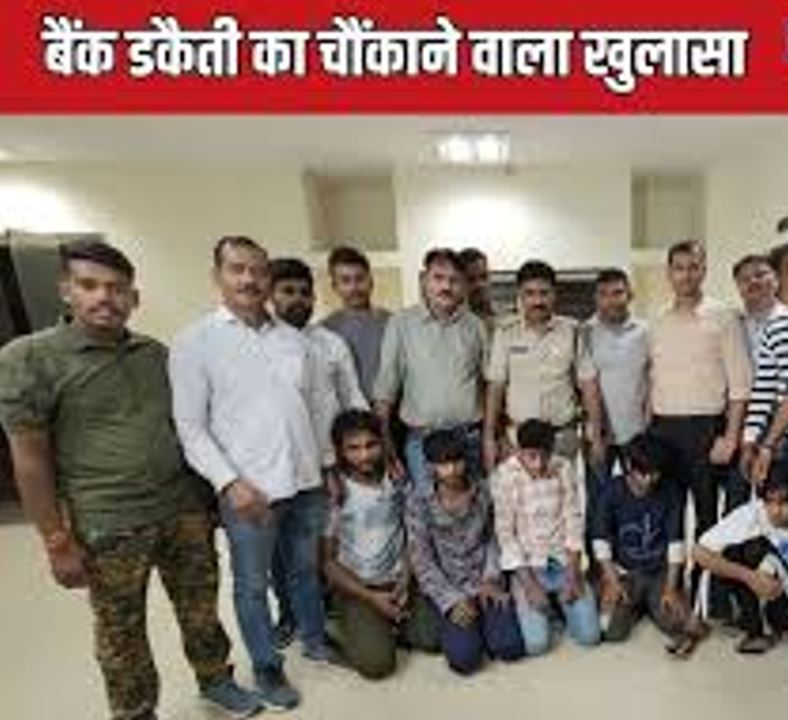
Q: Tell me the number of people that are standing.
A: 11